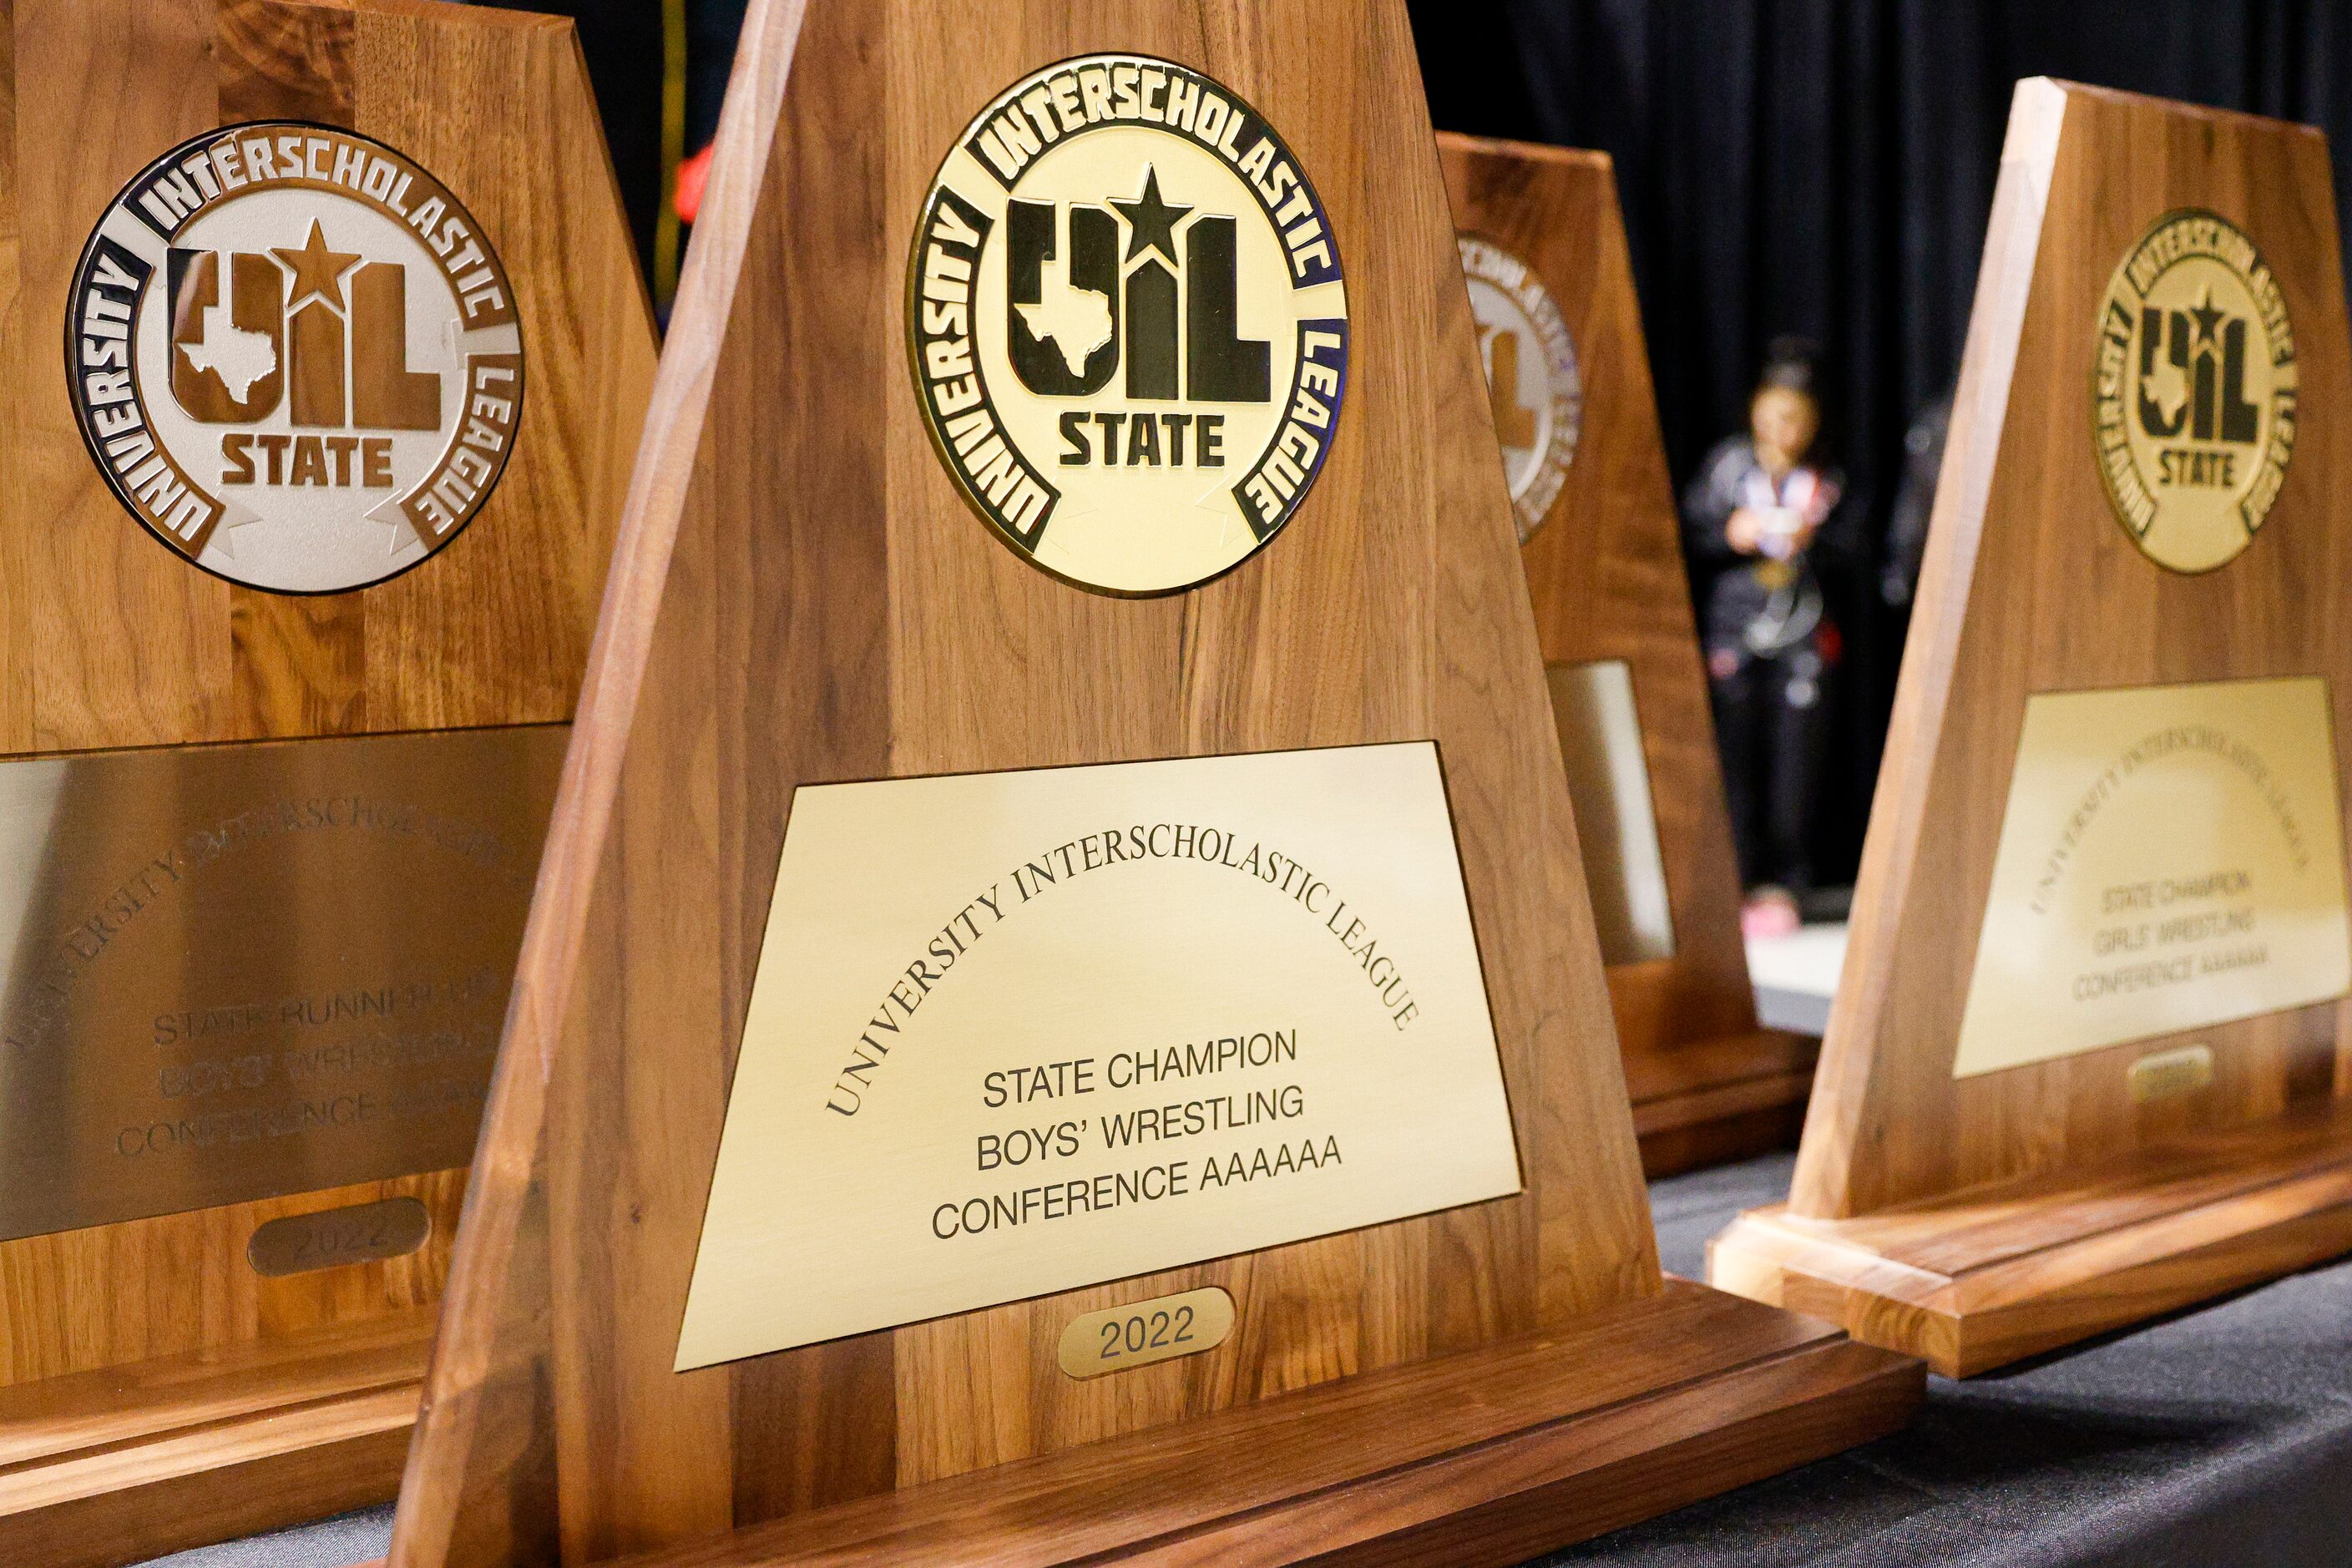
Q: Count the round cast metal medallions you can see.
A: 4